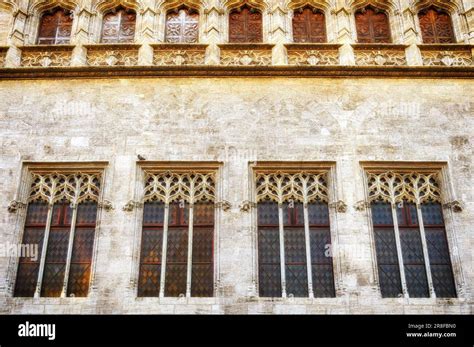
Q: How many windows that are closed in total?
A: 11